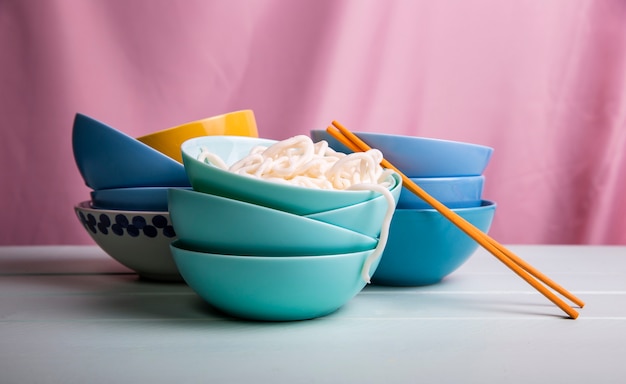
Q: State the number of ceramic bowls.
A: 11